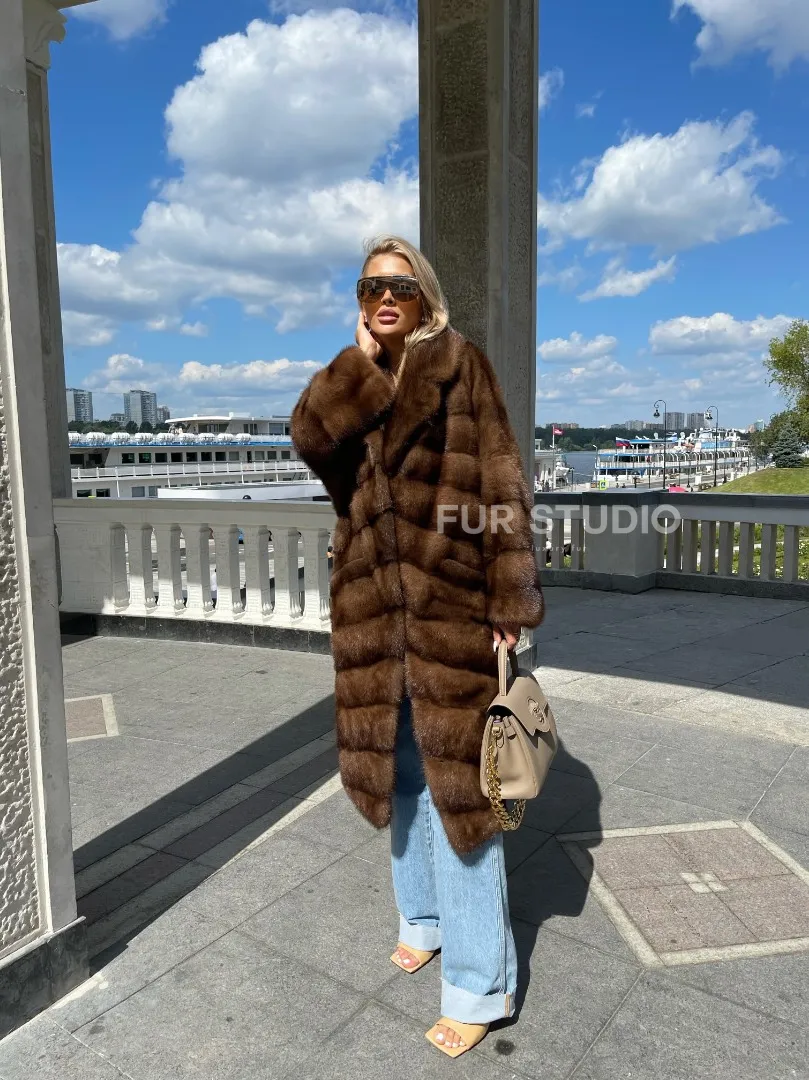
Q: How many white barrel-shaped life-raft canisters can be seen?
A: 9